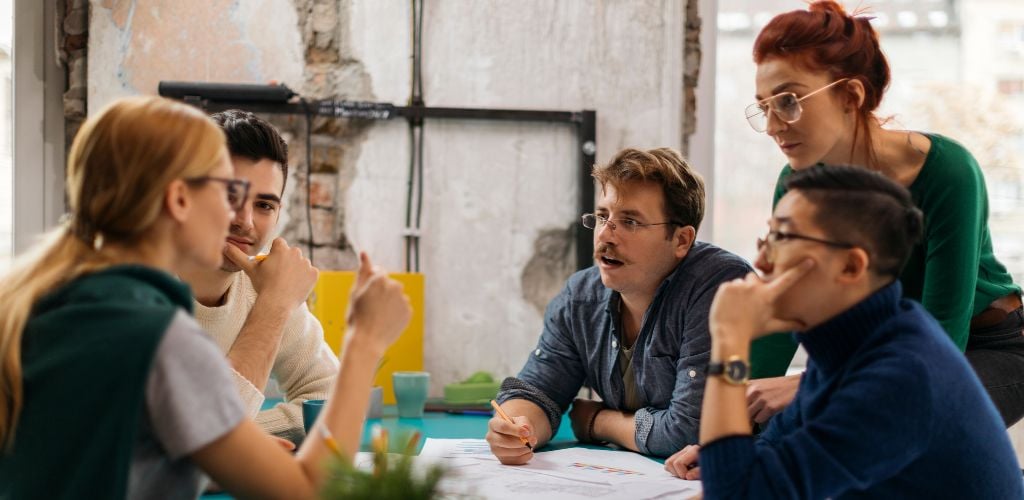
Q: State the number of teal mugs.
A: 2